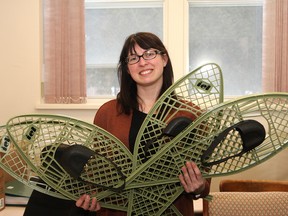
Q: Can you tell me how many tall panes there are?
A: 2